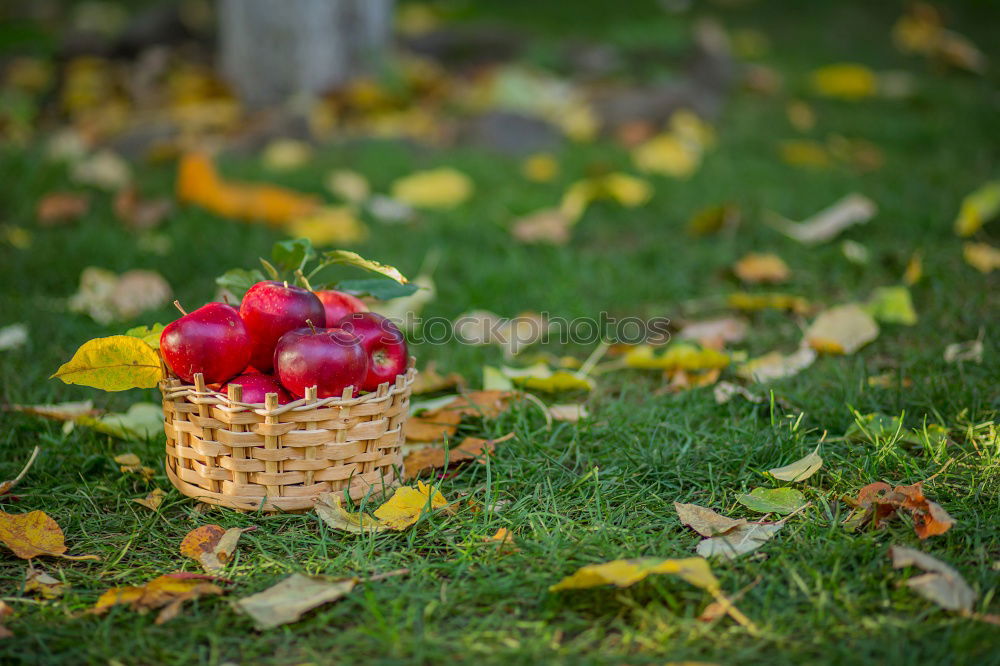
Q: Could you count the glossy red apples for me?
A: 6